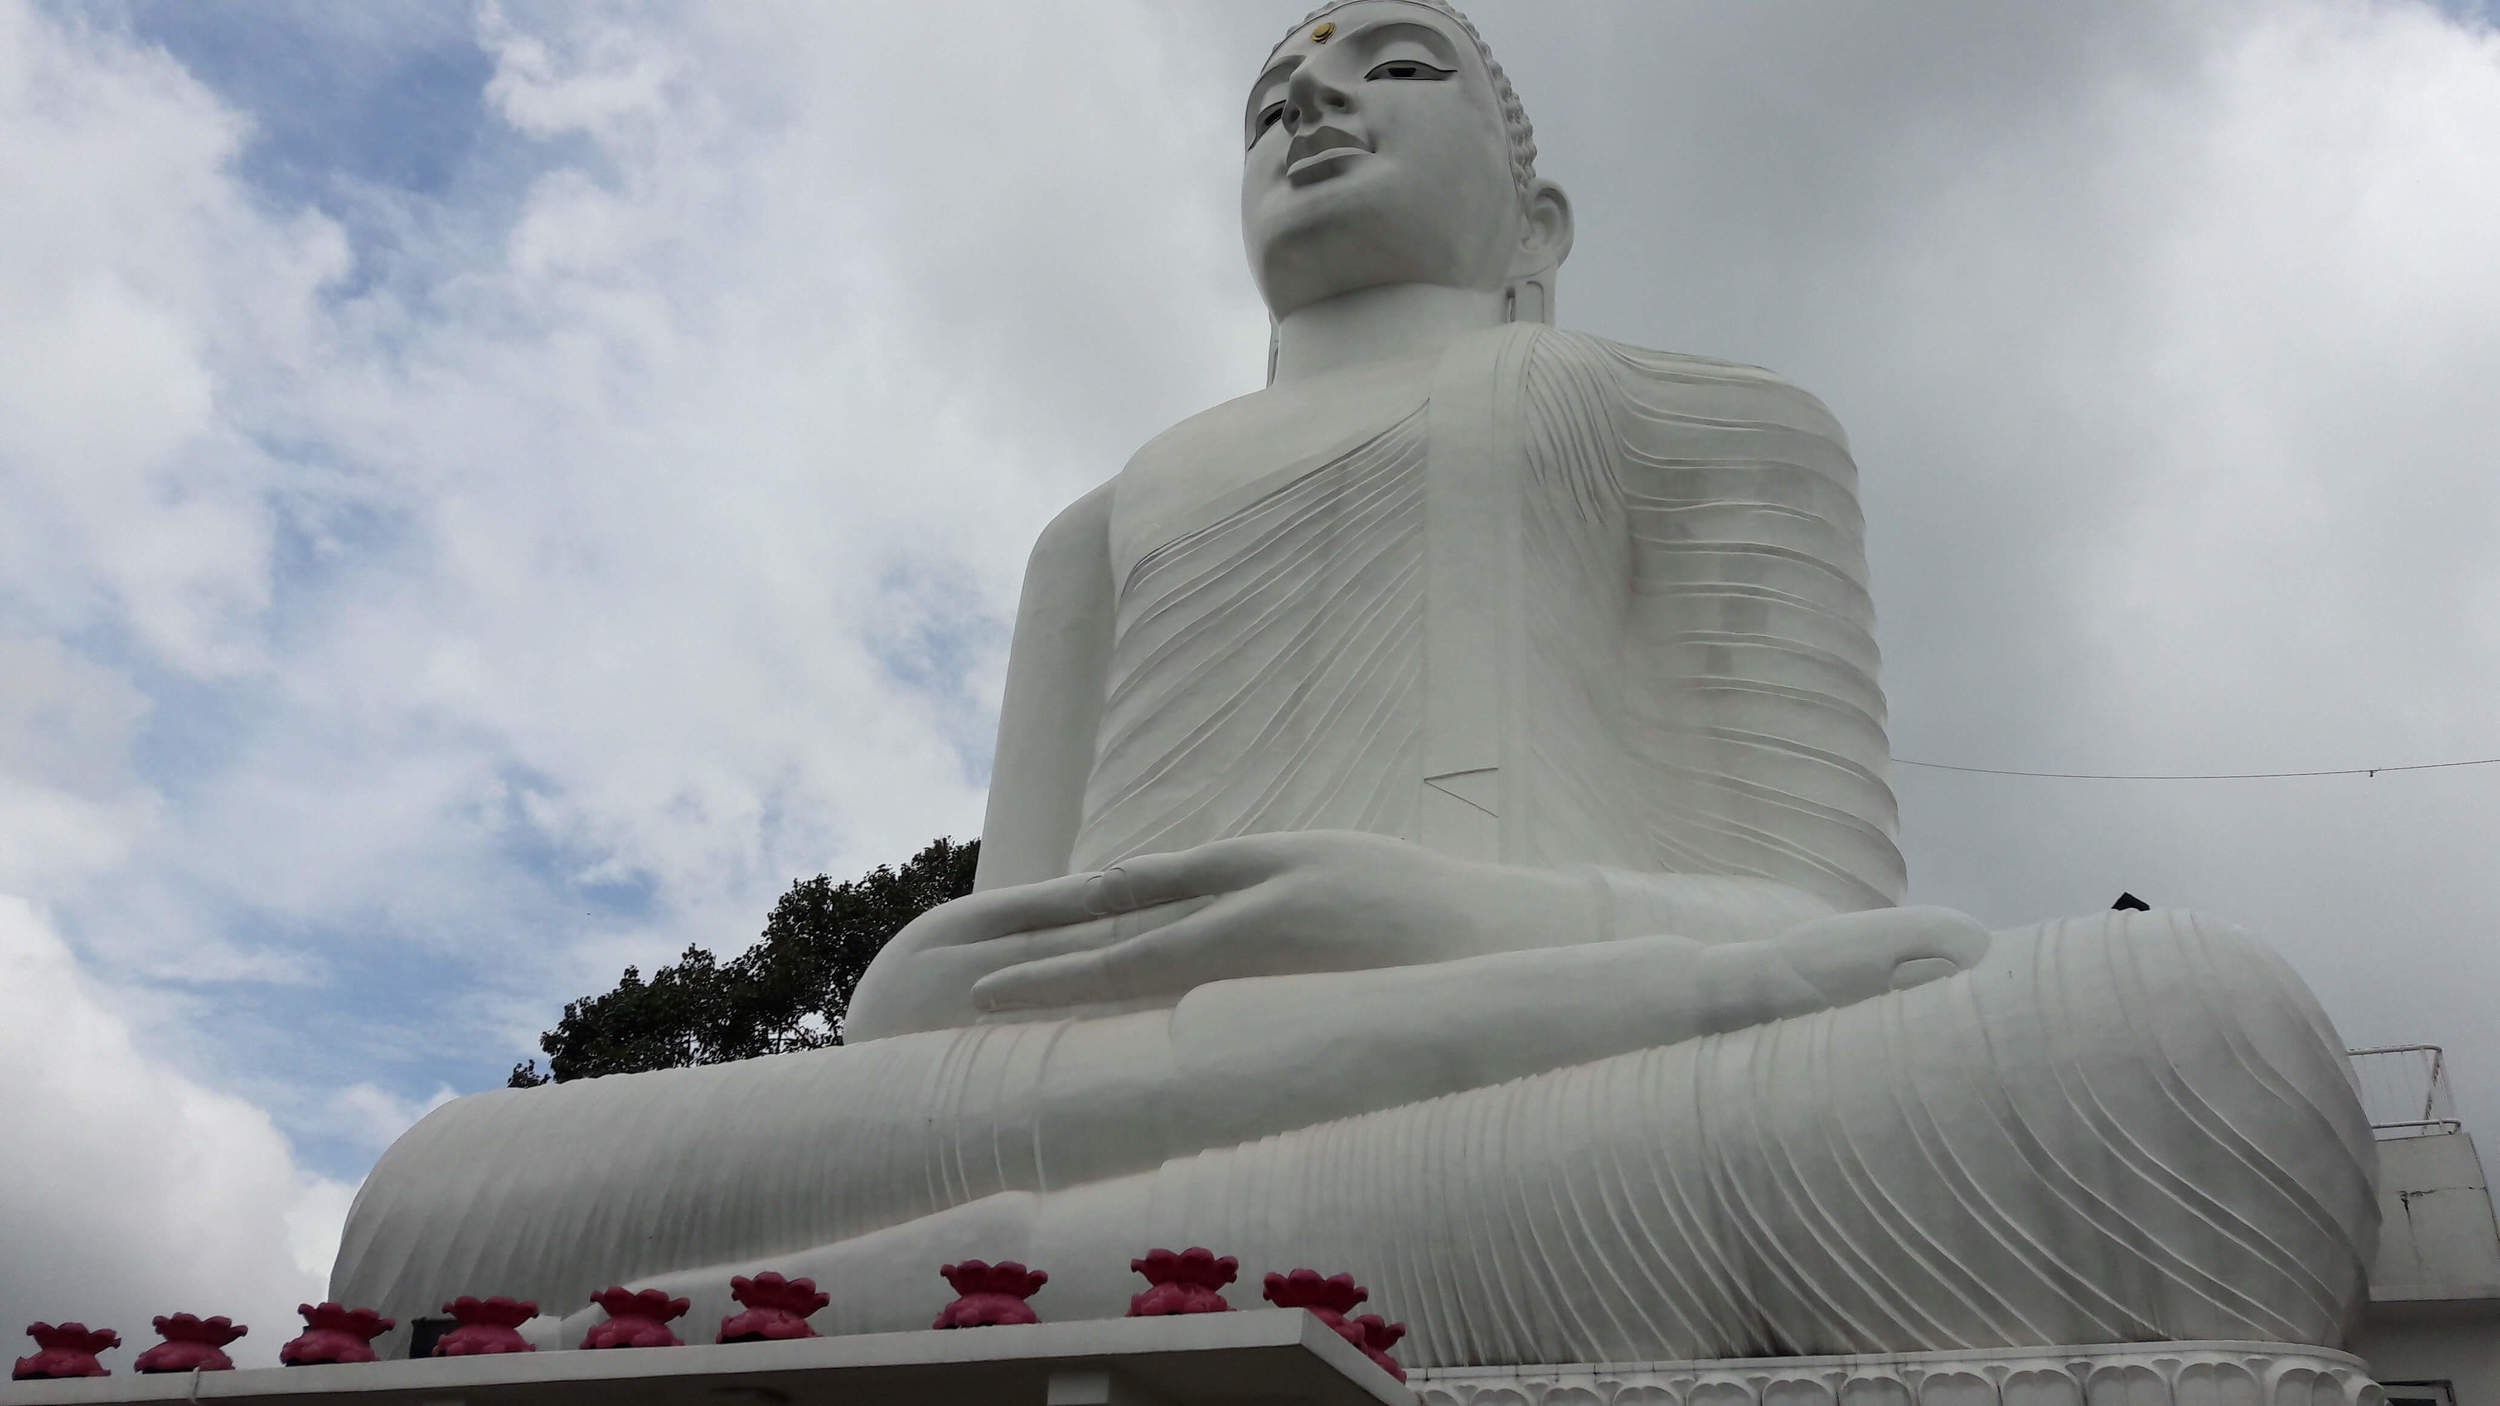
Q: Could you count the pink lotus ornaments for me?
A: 10